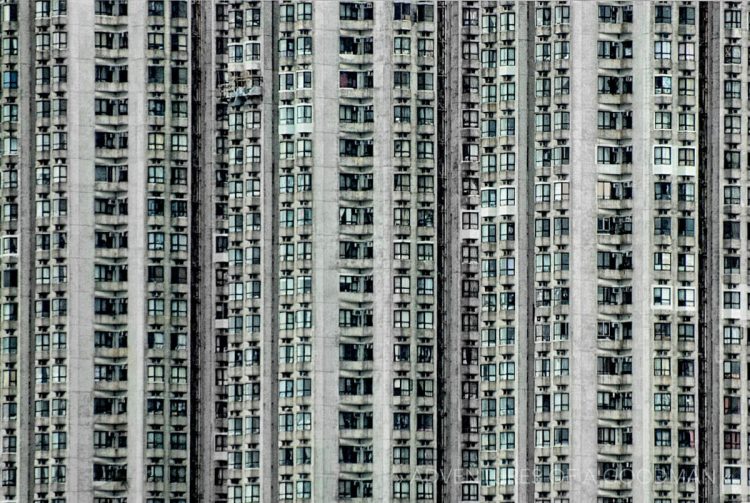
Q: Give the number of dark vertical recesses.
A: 3